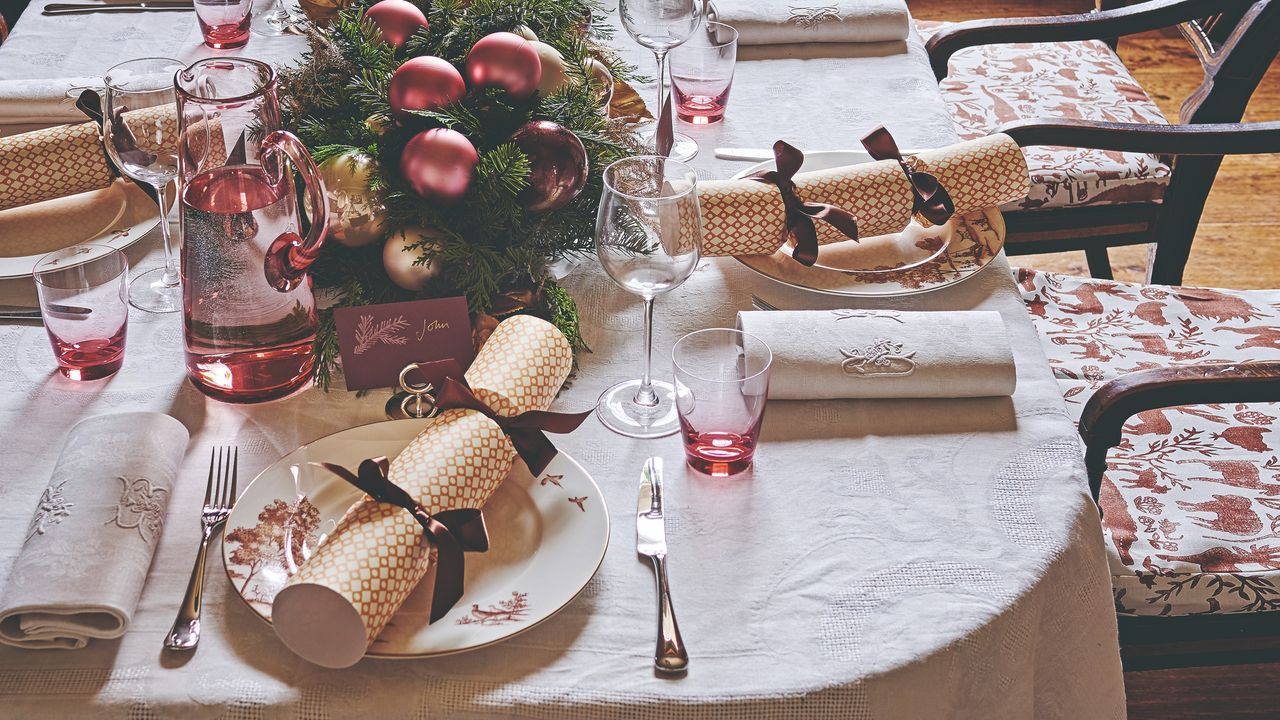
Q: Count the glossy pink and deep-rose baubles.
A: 5